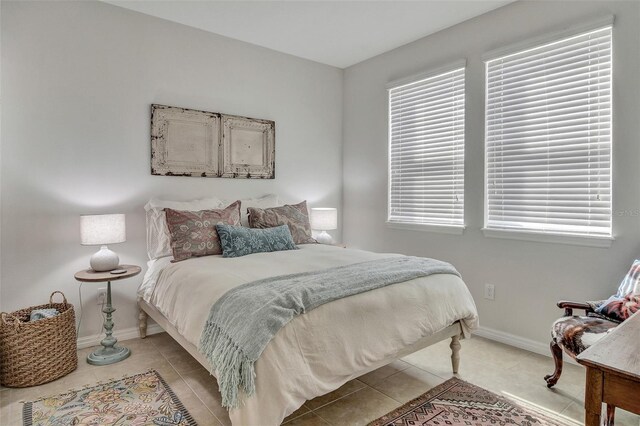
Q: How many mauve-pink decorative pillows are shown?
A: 2